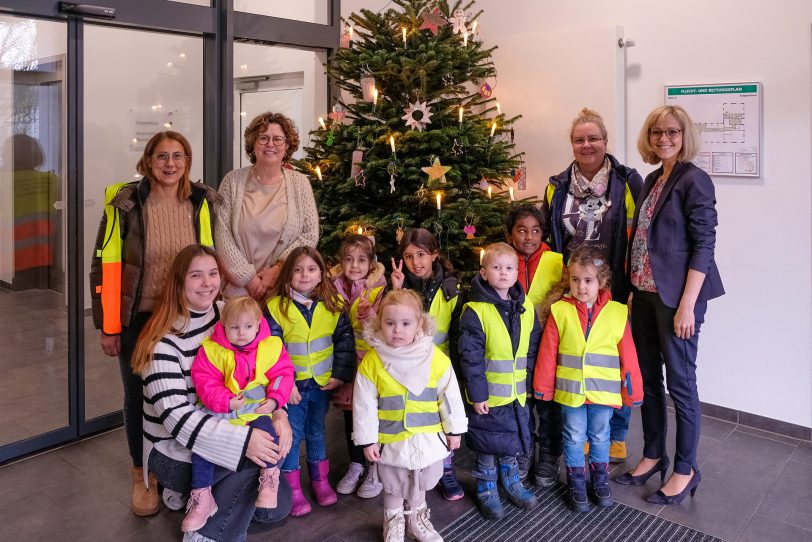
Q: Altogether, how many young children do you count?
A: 8